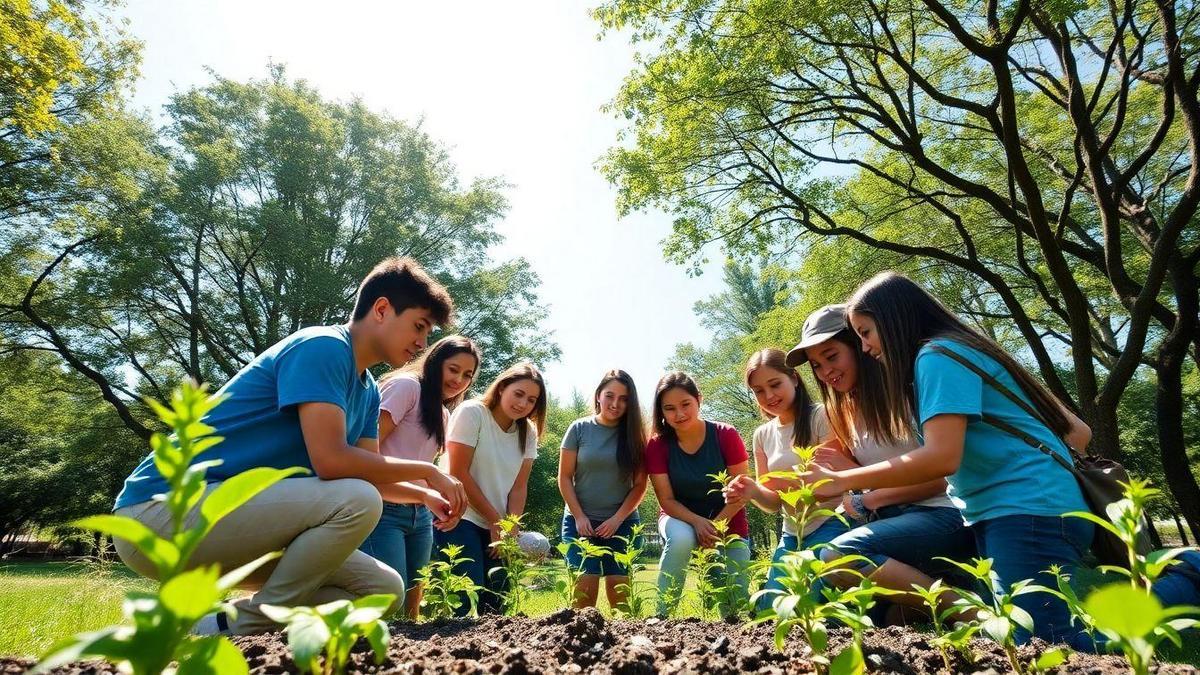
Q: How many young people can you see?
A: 8